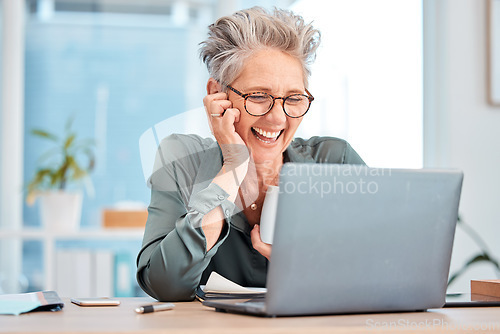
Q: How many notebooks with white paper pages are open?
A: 1